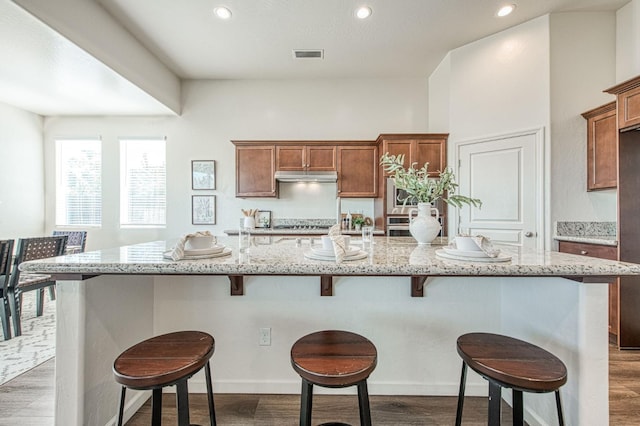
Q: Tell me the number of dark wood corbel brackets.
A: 3